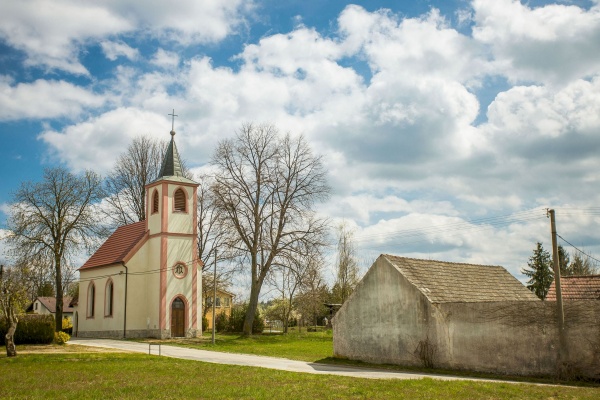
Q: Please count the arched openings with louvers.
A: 2